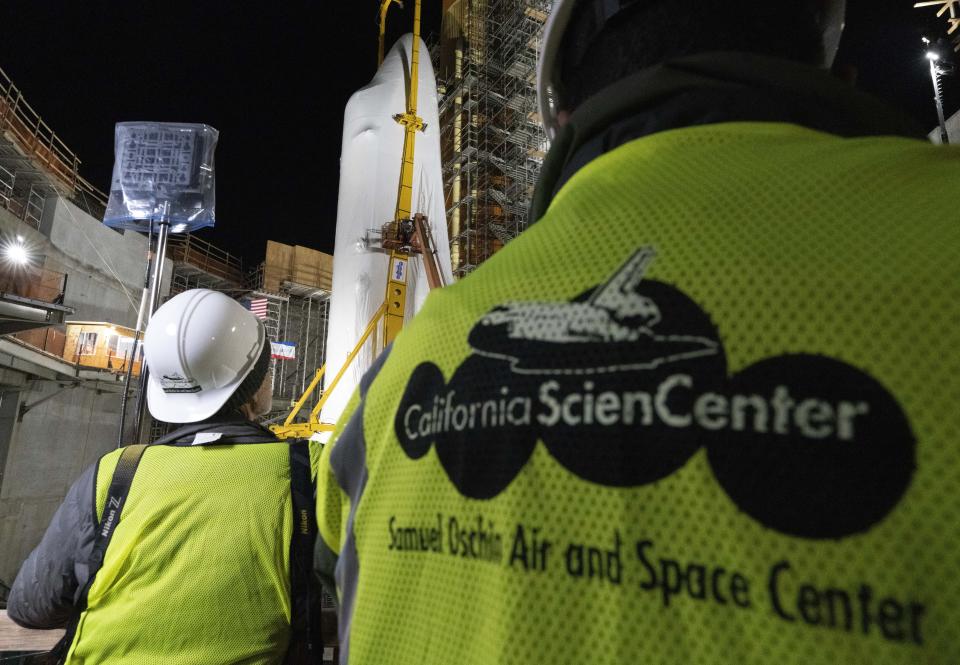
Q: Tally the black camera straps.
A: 2